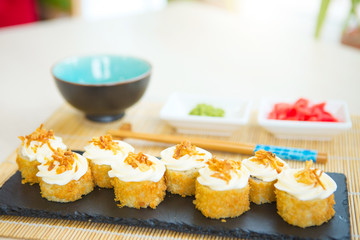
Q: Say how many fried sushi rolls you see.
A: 8